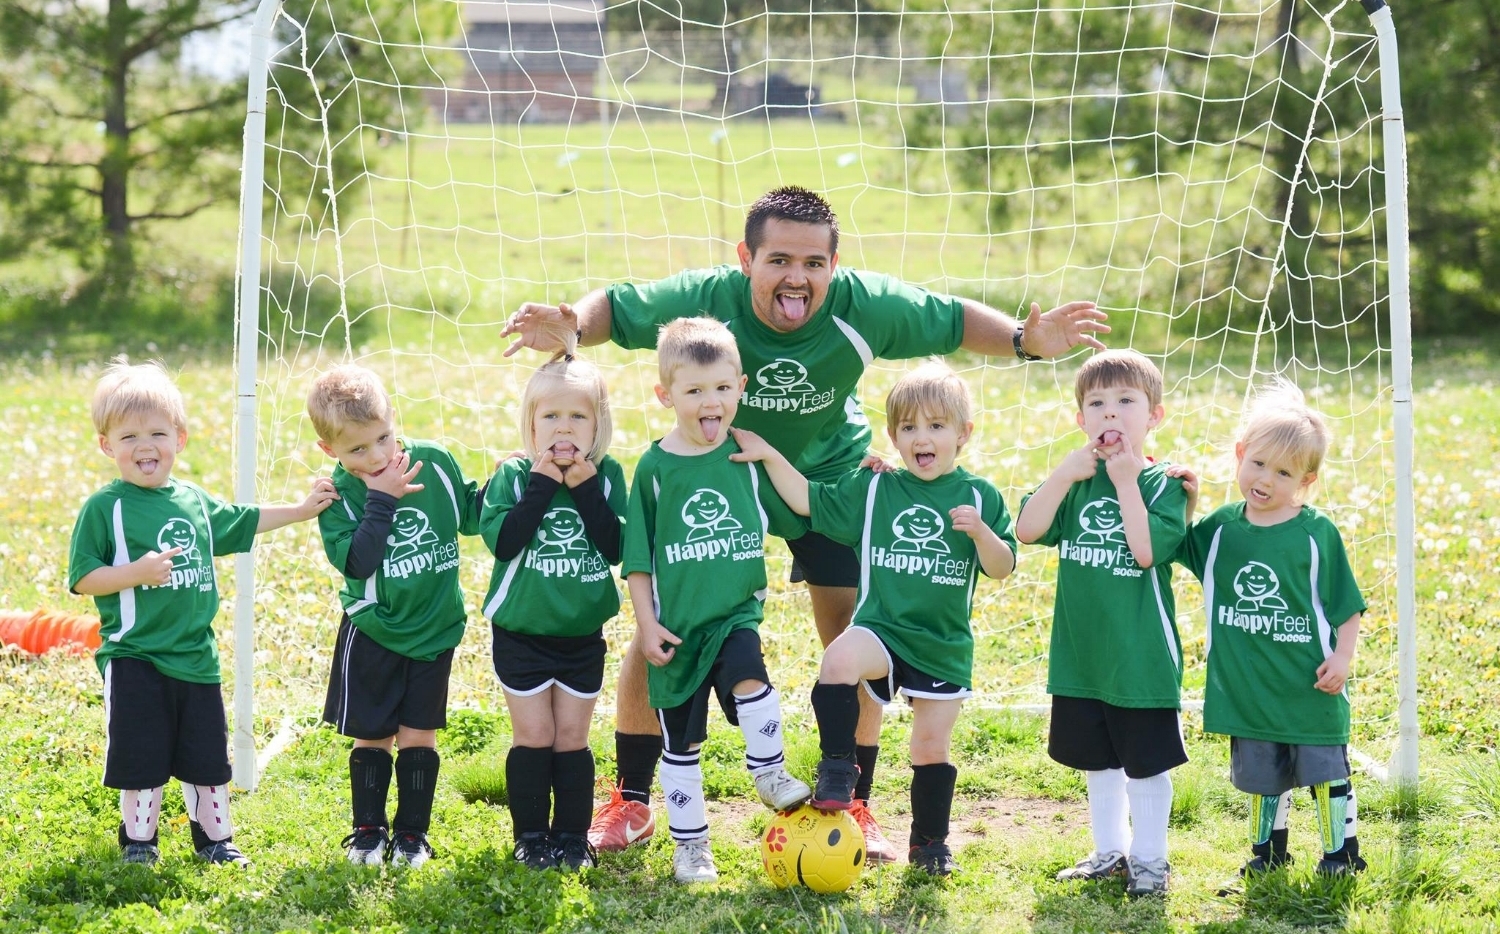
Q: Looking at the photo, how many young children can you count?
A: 7